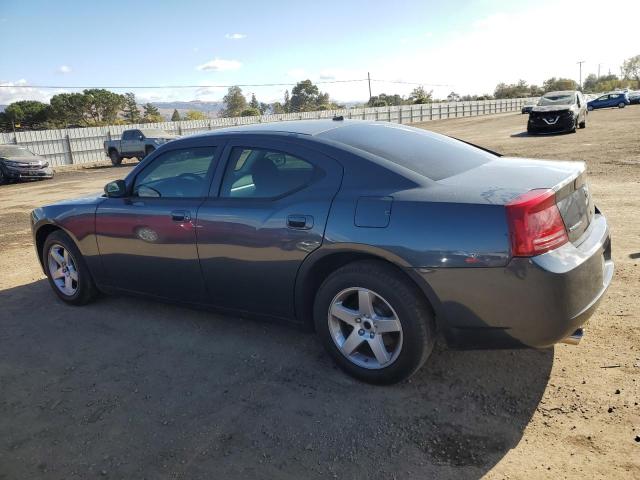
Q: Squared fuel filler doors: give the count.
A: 1